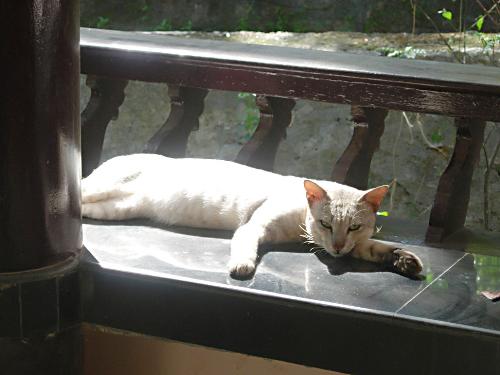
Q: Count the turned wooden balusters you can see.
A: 5